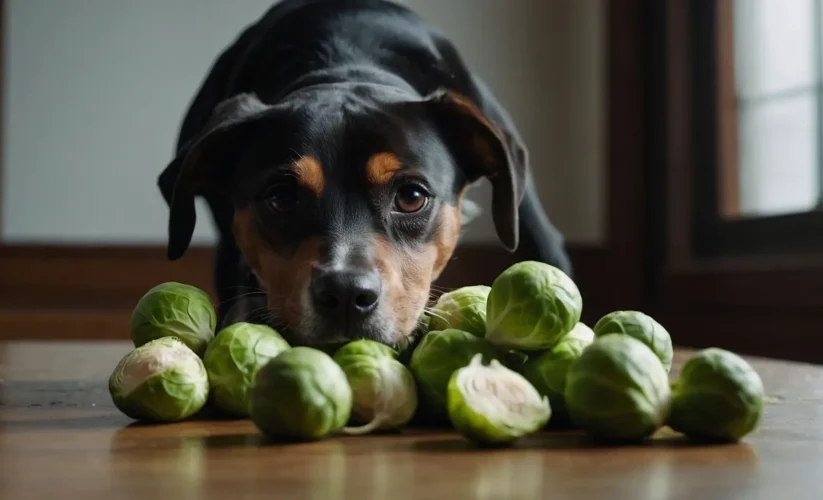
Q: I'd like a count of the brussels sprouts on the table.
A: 13